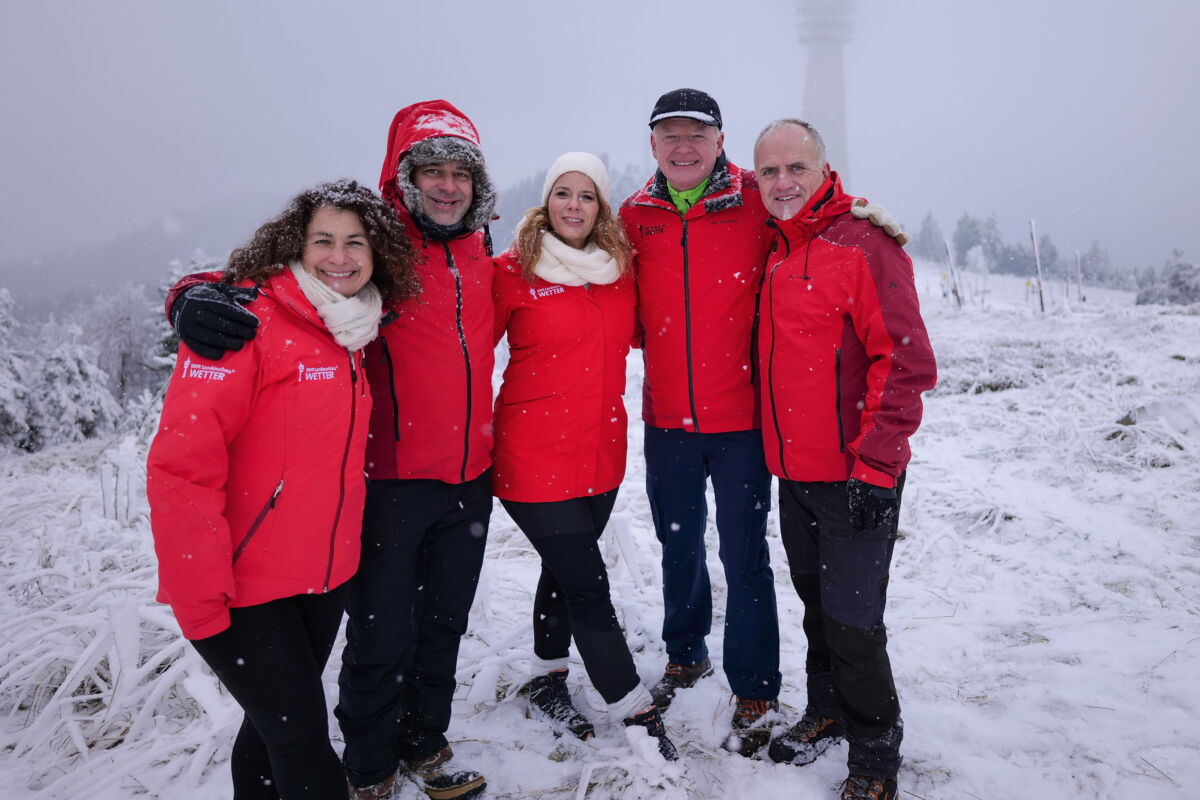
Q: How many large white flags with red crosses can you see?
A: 0